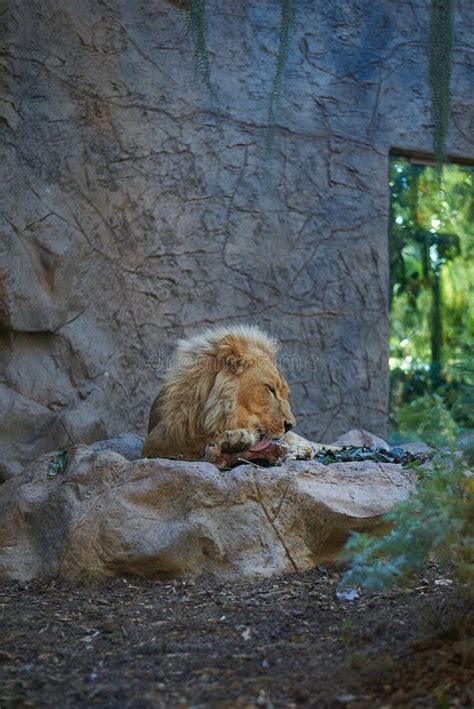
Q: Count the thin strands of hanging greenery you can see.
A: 3